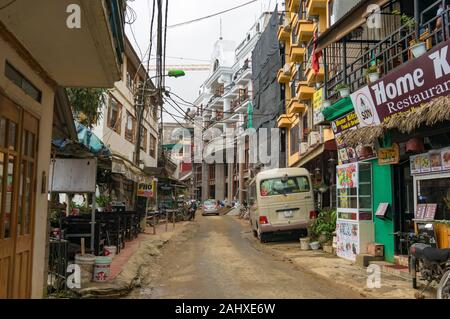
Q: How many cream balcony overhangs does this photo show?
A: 1